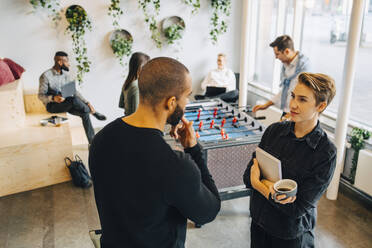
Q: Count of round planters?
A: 3